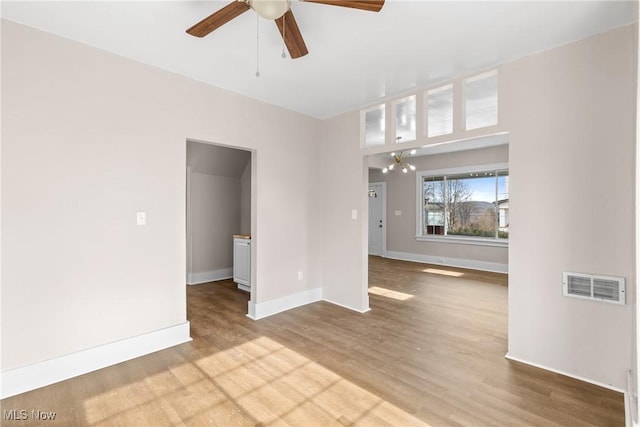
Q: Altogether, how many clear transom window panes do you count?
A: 4